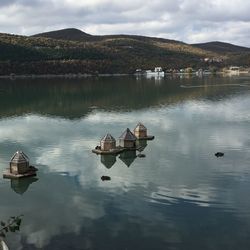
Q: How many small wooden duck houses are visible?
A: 4